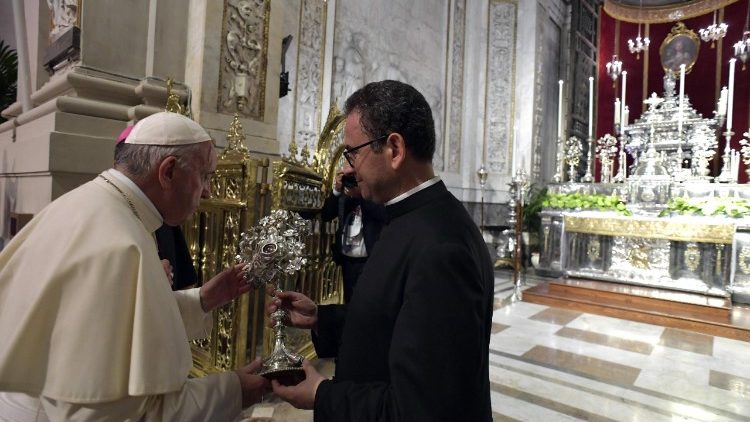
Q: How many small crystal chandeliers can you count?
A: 4